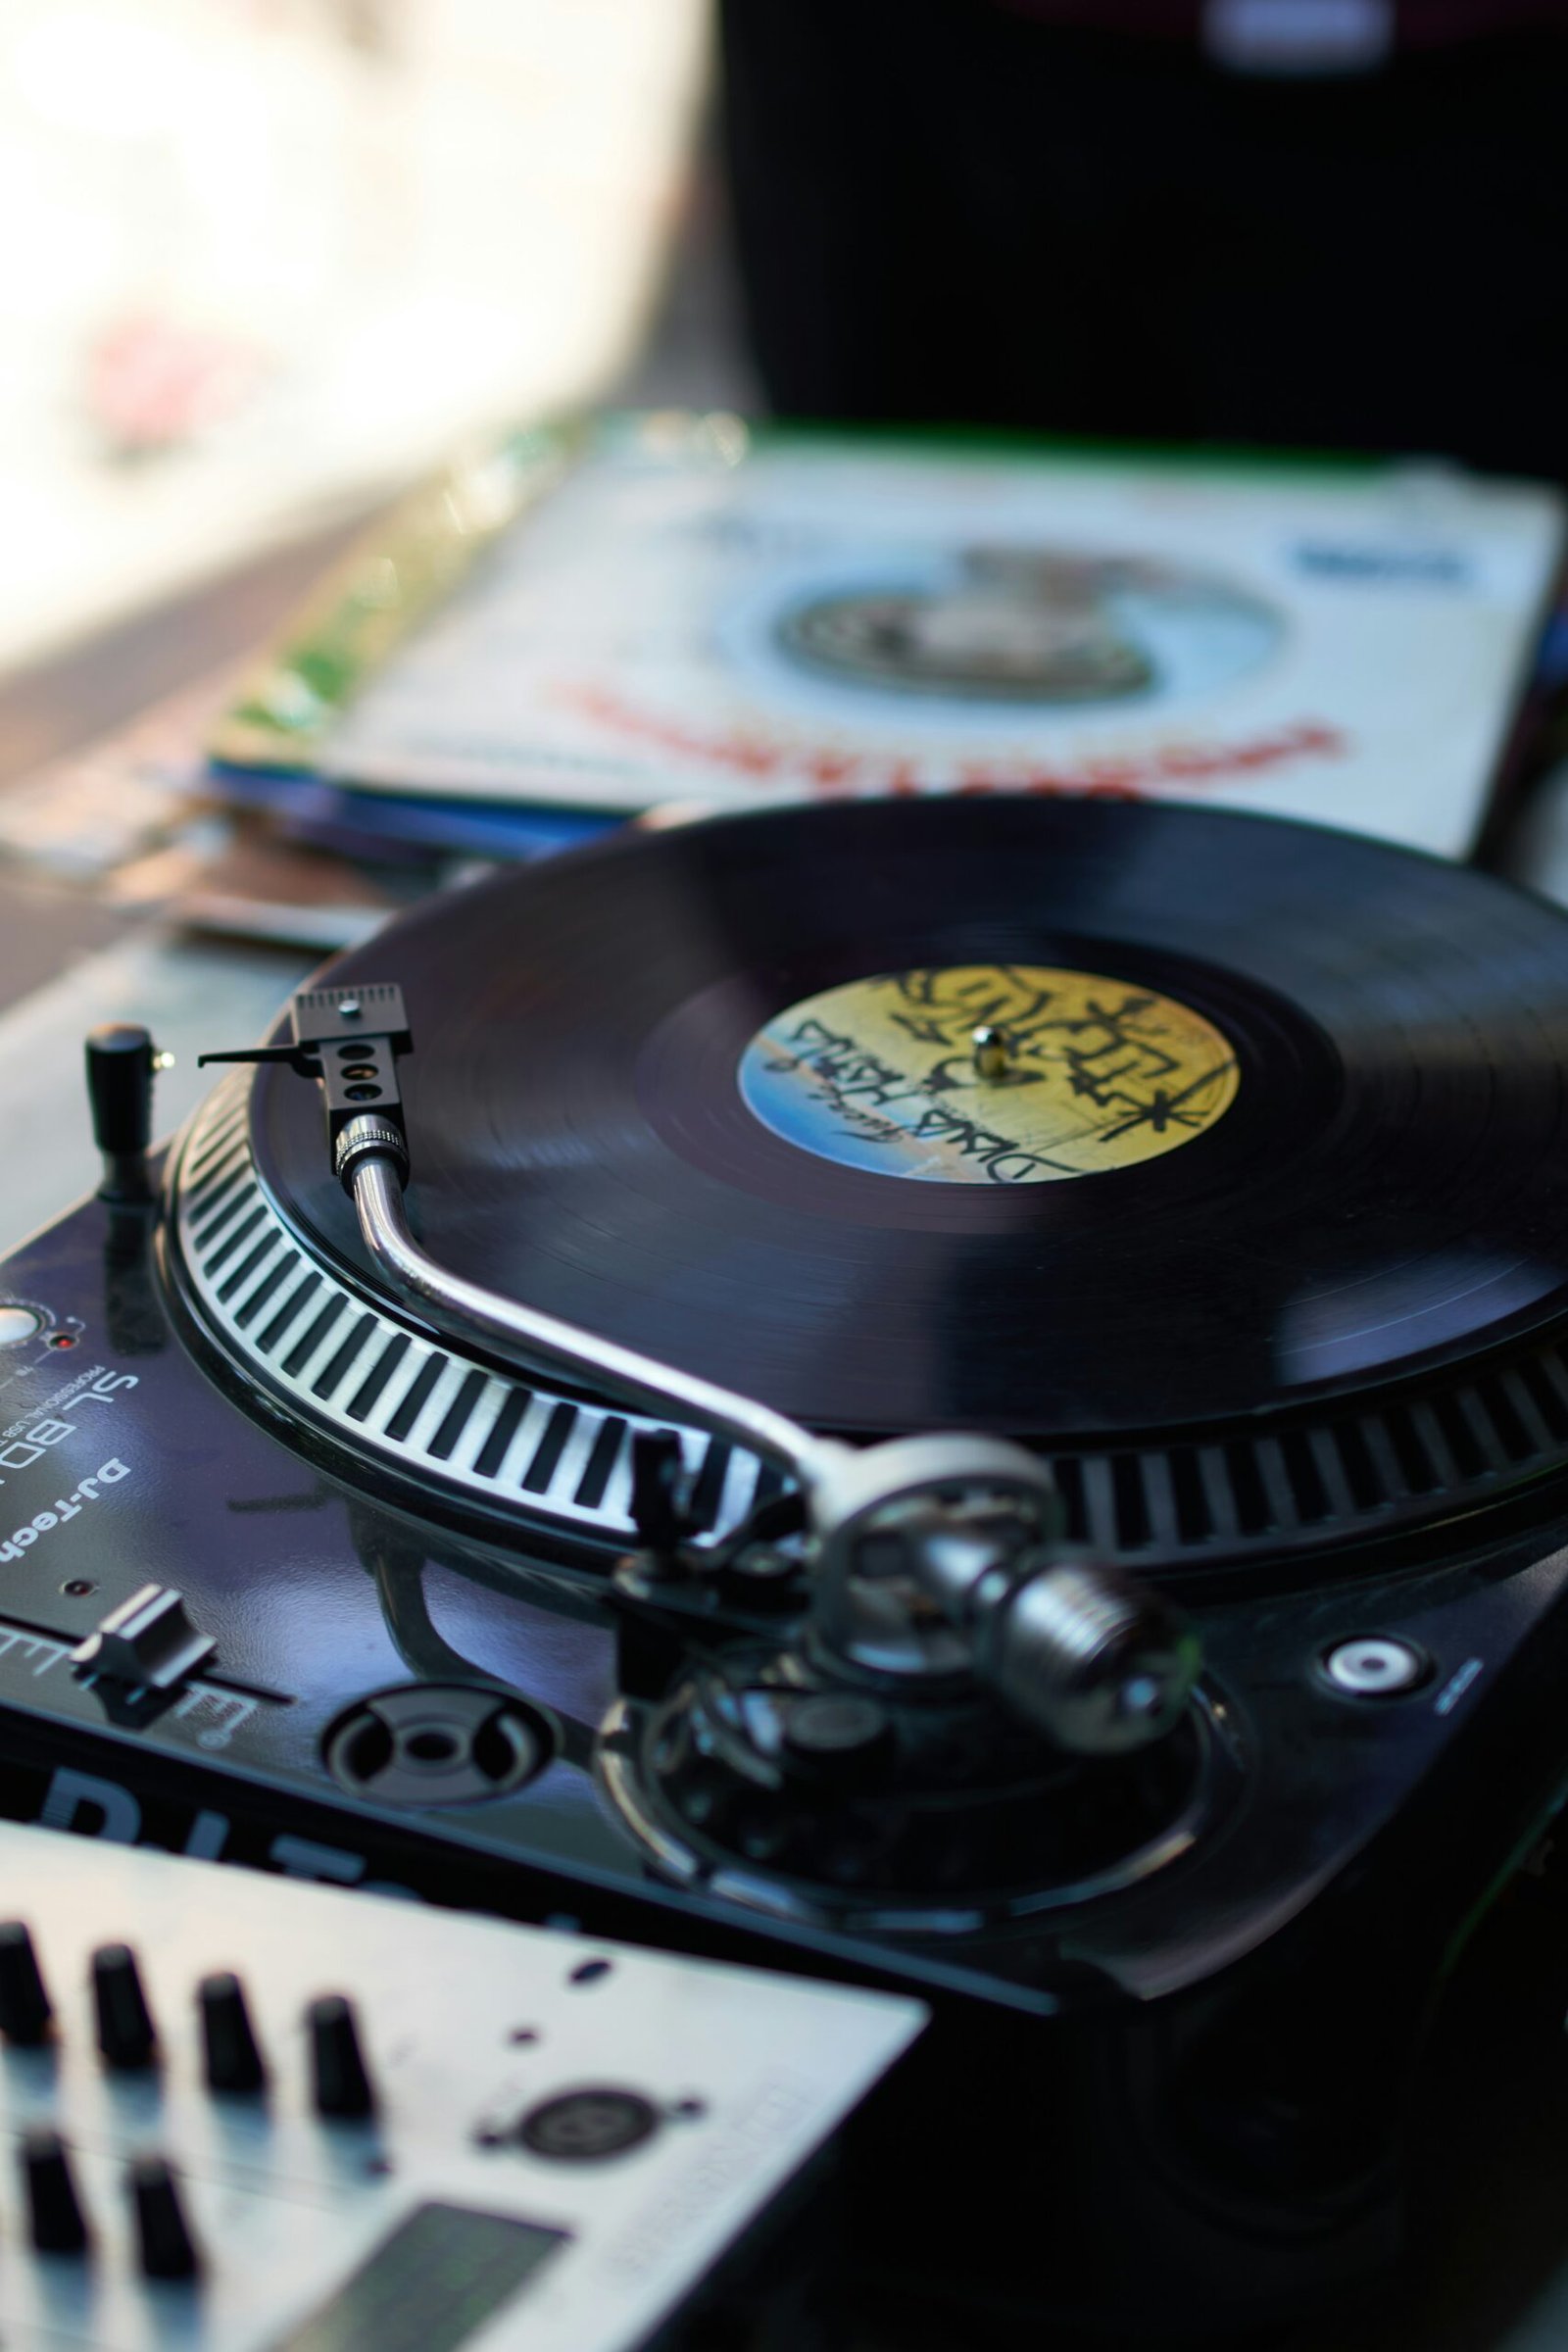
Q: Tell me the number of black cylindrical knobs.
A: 6